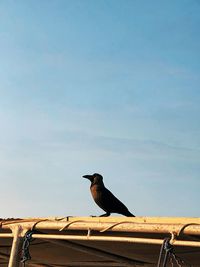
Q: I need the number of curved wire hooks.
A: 4